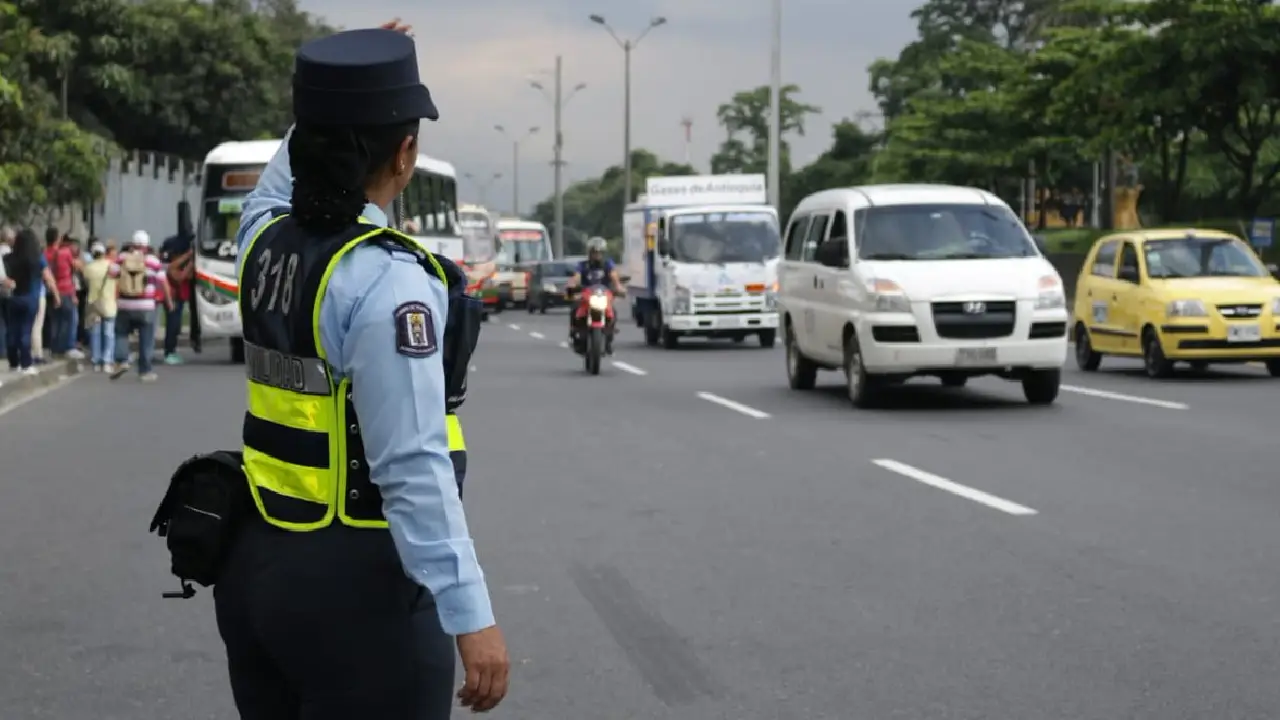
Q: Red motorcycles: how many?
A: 1